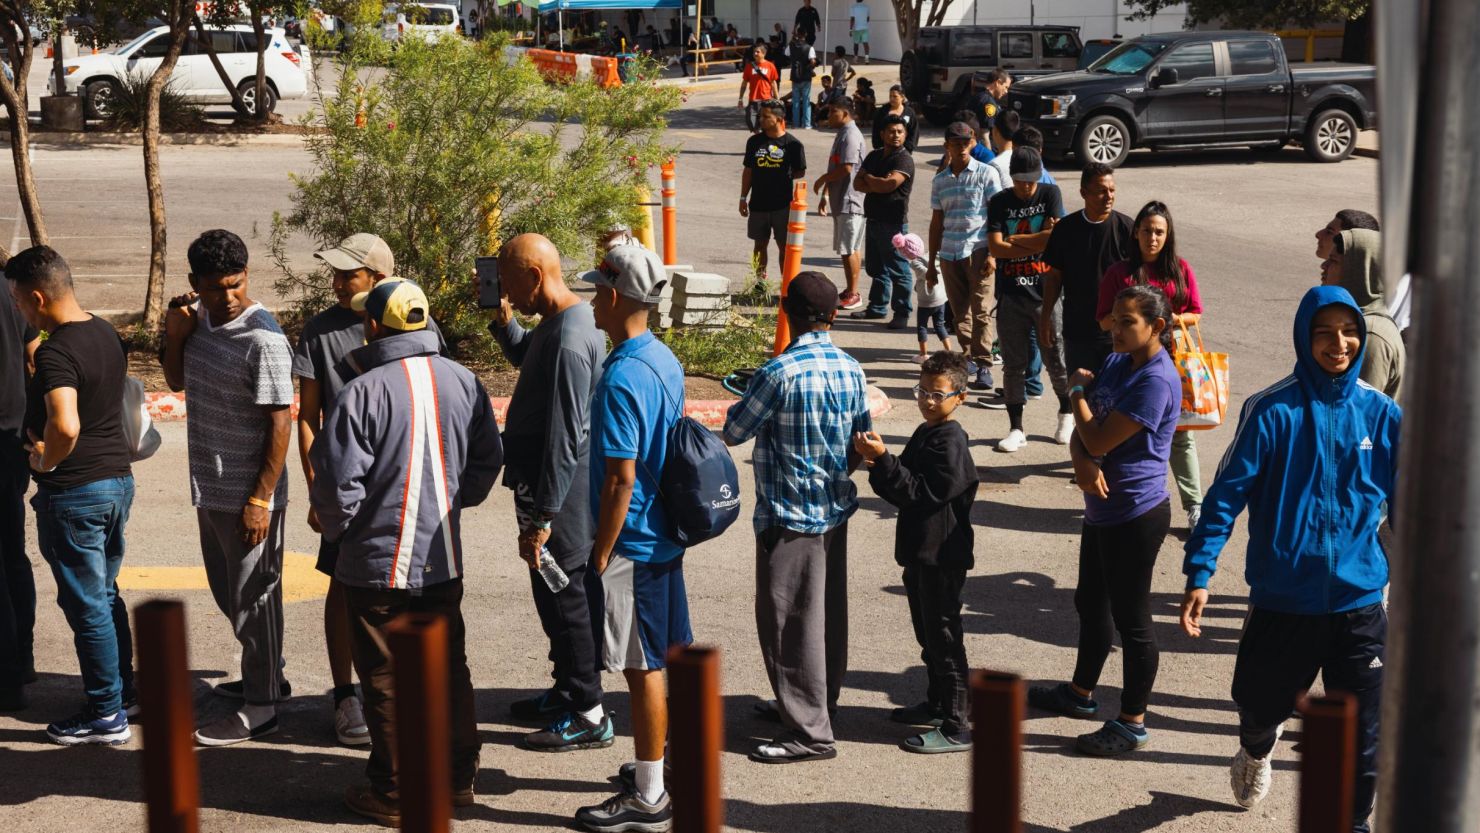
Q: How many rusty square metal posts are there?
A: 5